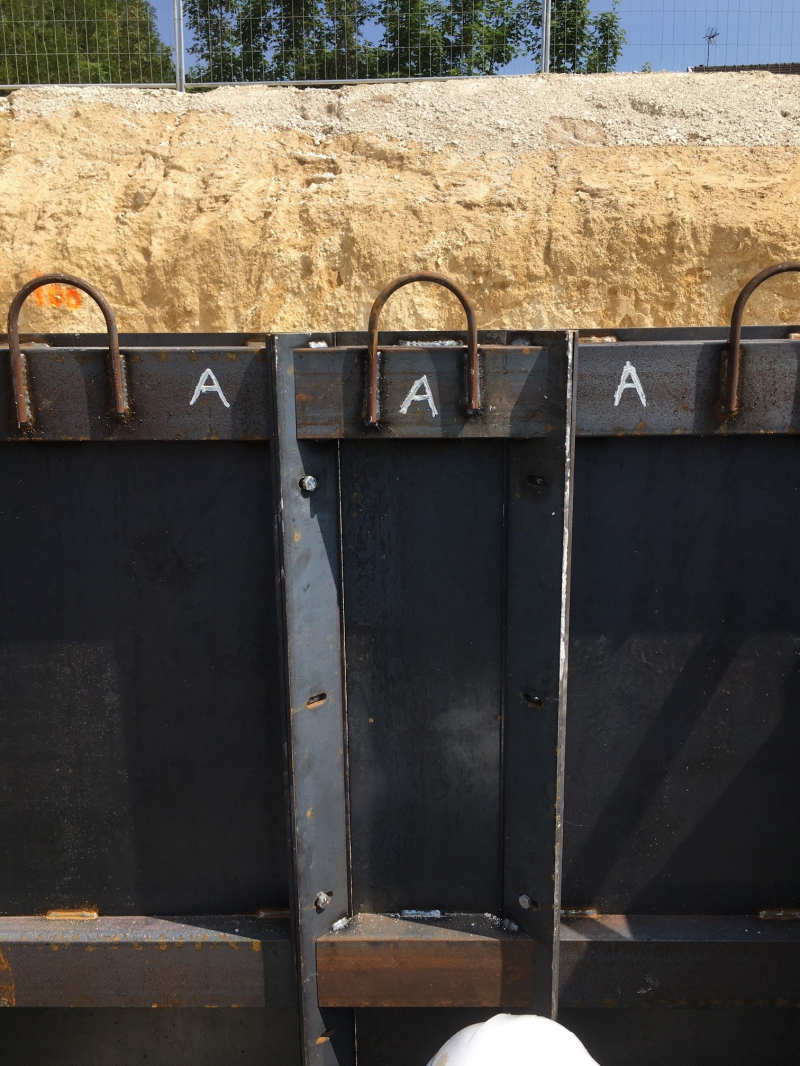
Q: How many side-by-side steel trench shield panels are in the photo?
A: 3